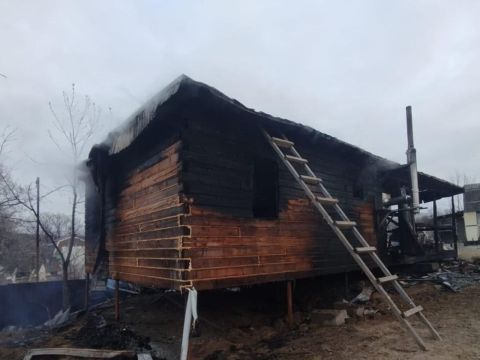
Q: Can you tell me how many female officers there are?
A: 0